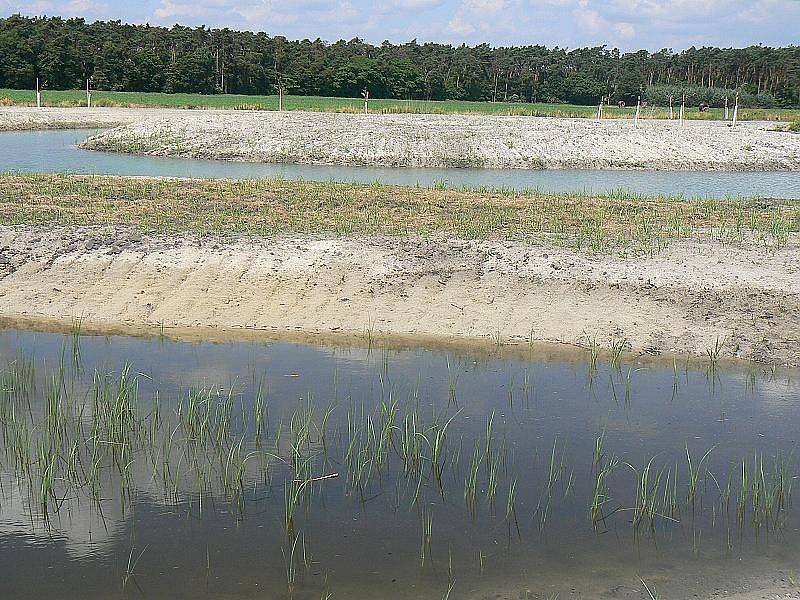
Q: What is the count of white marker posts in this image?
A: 10